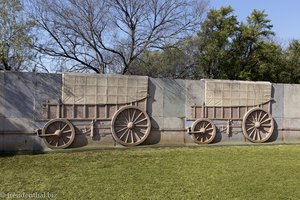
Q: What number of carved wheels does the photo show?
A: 4